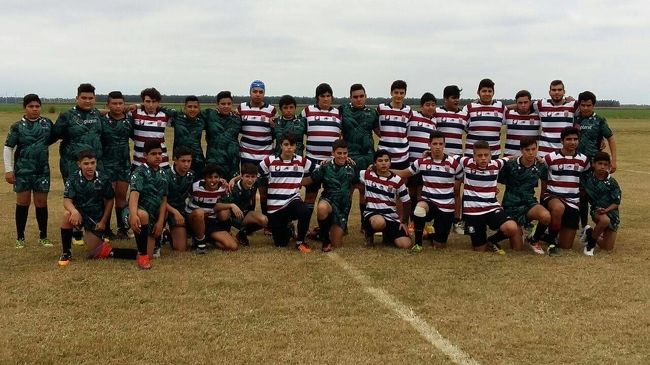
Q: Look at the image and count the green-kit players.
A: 15